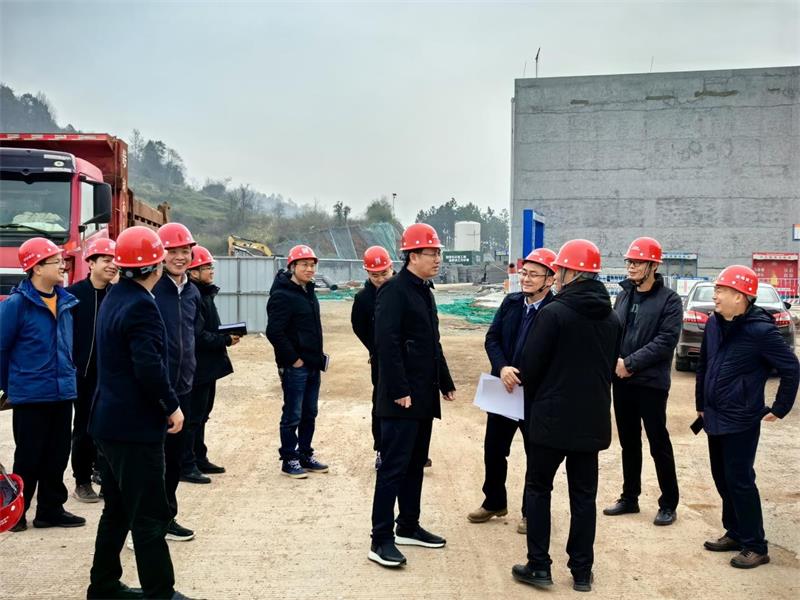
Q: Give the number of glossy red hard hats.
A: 13